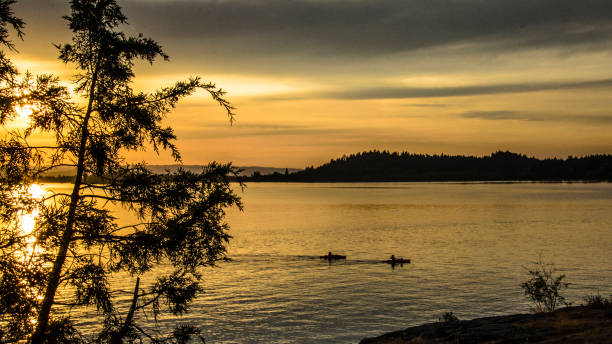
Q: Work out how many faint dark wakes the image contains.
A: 2